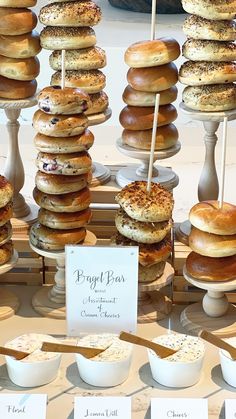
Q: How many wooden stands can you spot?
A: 8